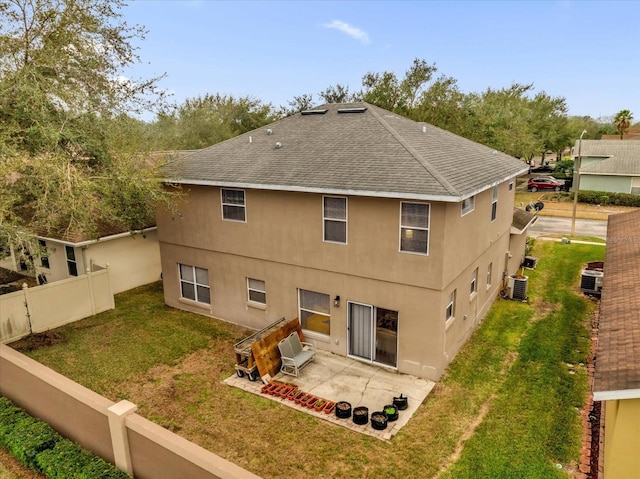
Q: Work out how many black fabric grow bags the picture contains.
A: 5